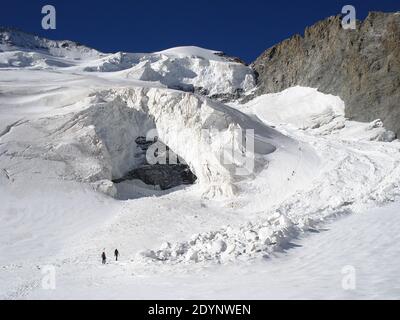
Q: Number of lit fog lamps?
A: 0